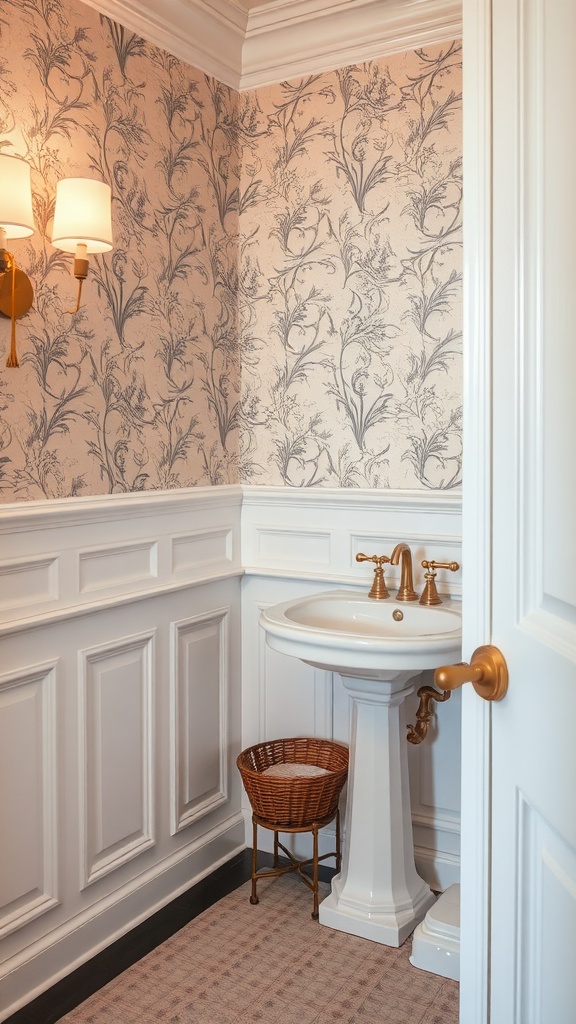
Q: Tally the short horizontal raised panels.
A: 5